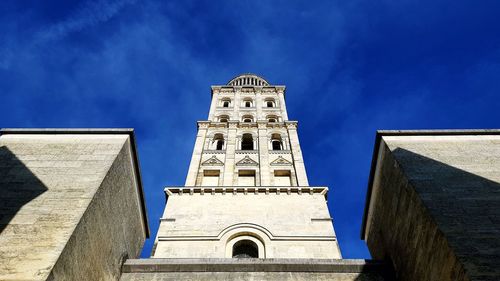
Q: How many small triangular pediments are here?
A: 3